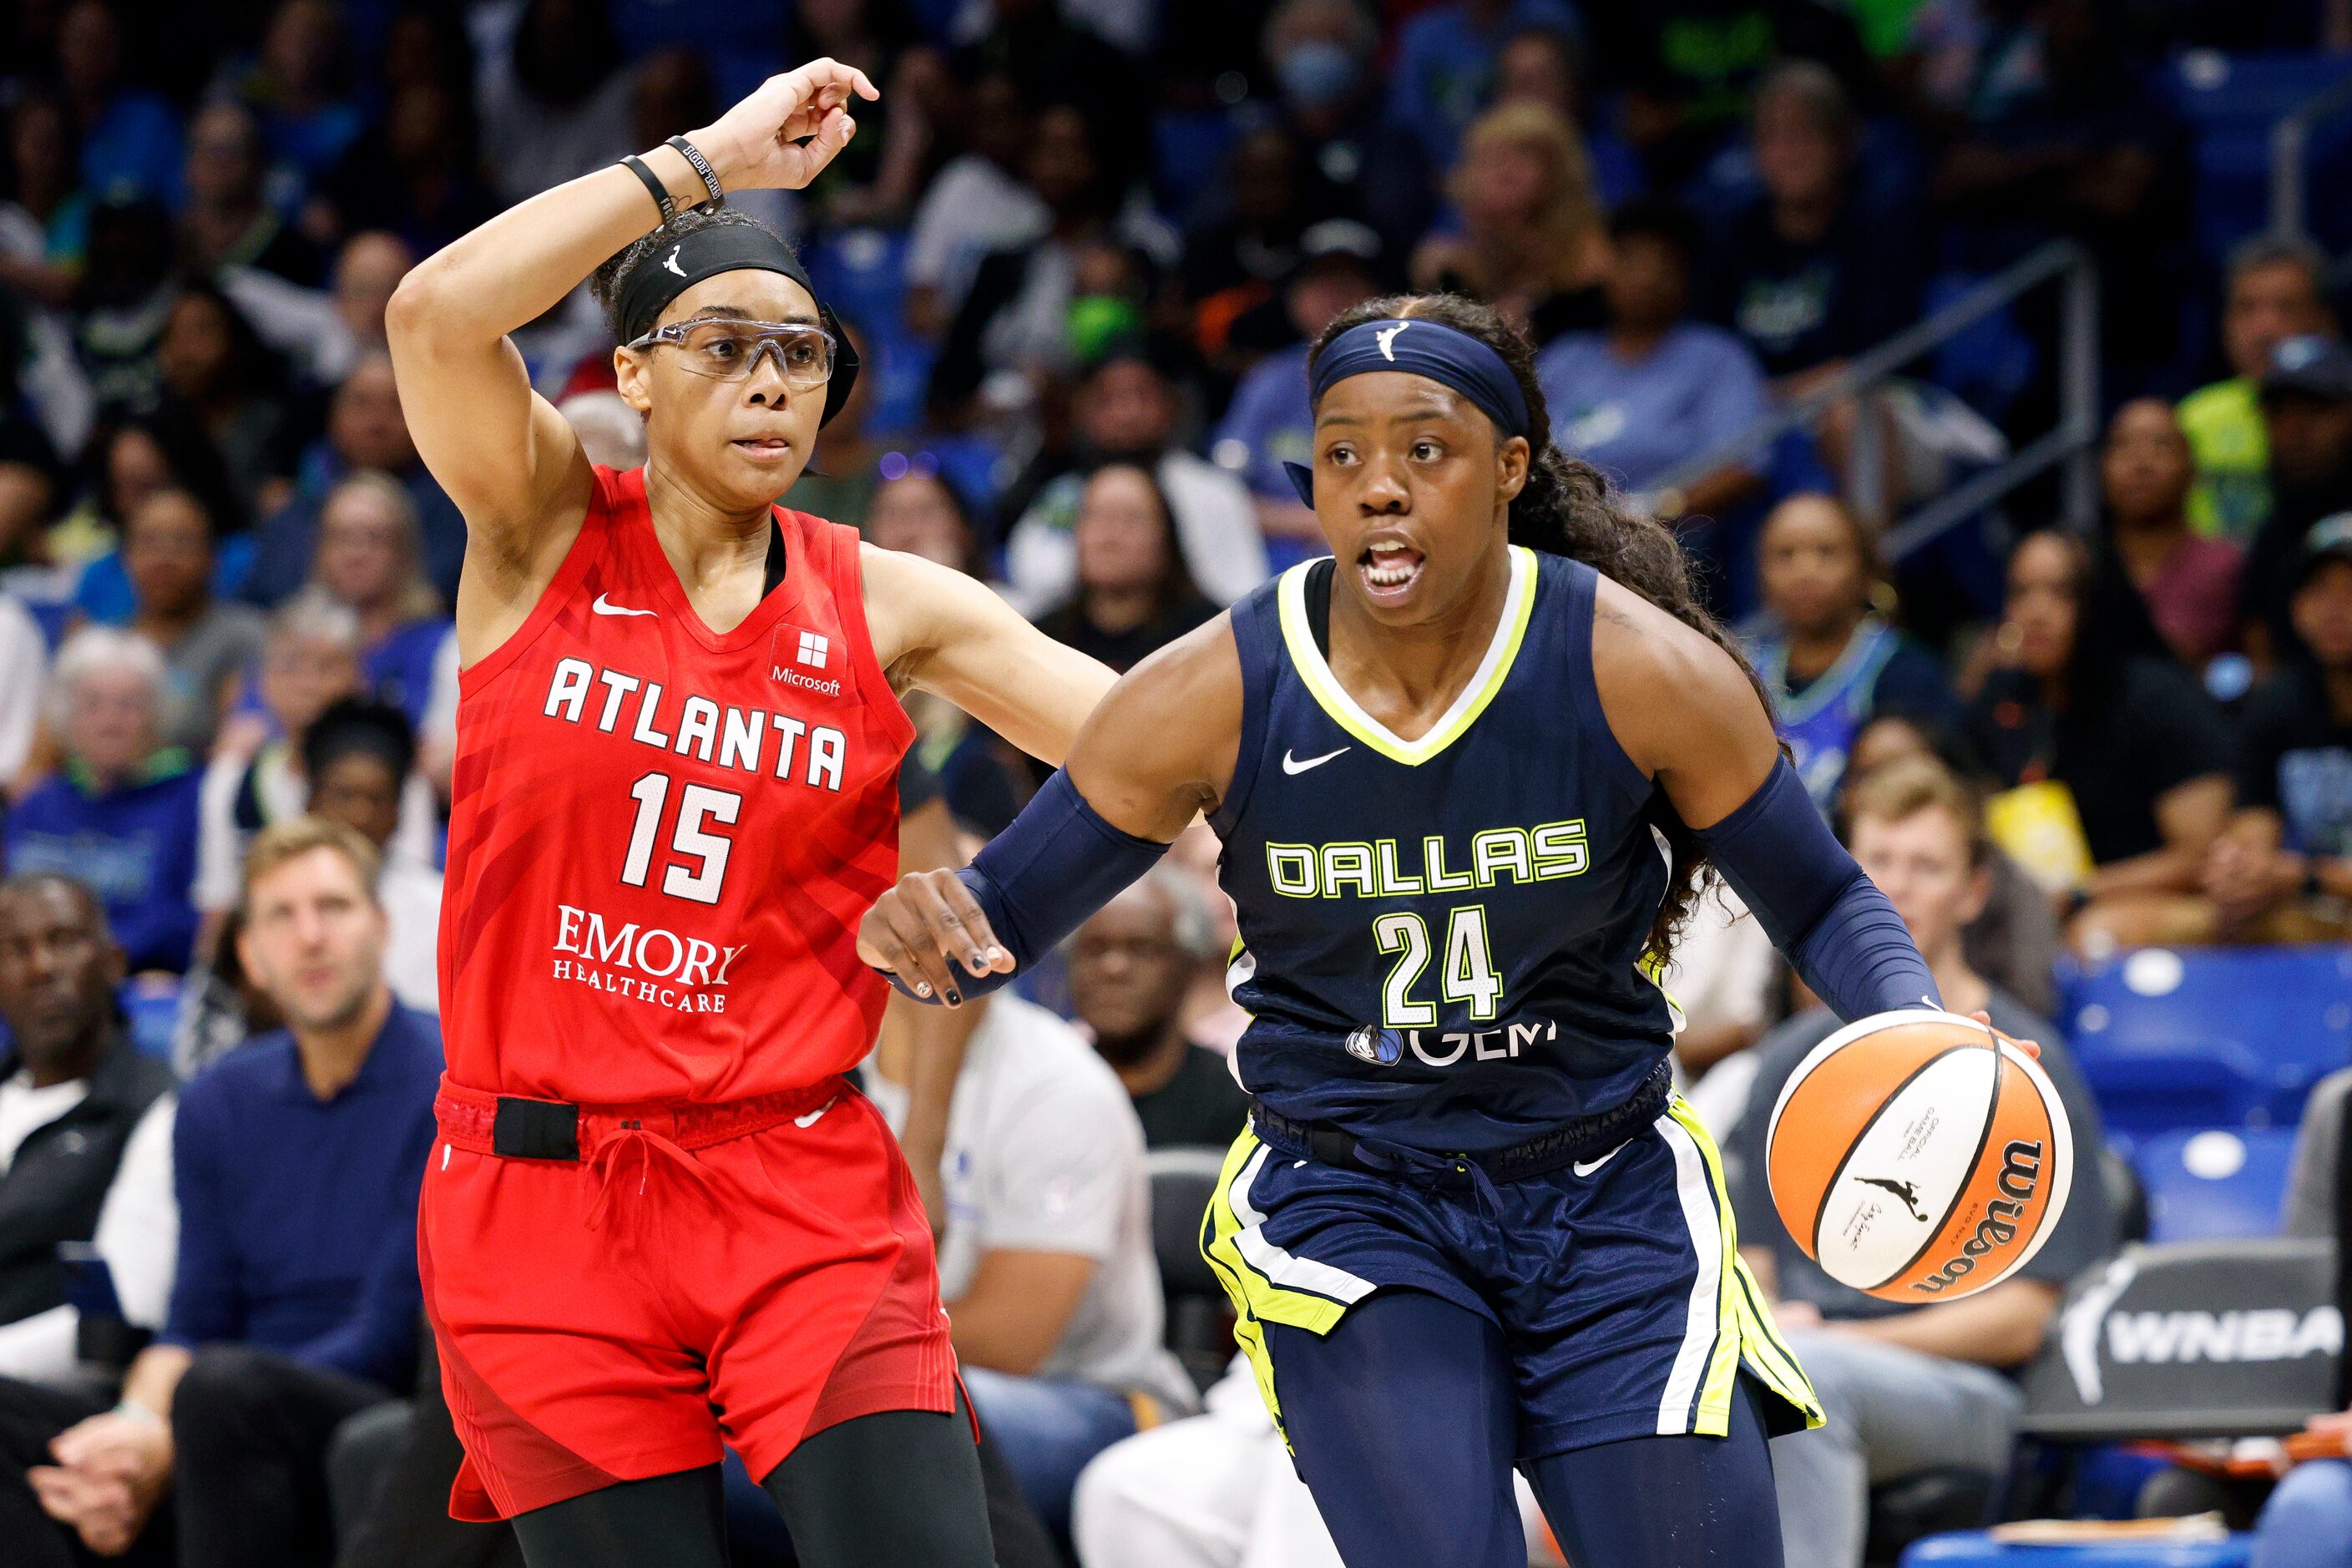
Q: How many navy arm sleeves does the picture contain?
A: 2